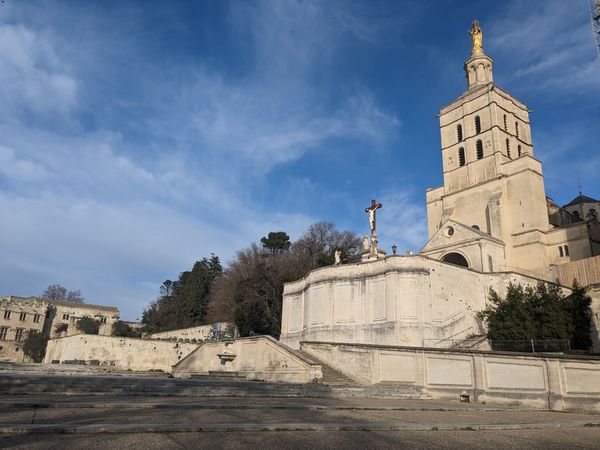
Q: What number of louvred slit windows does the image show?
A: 8